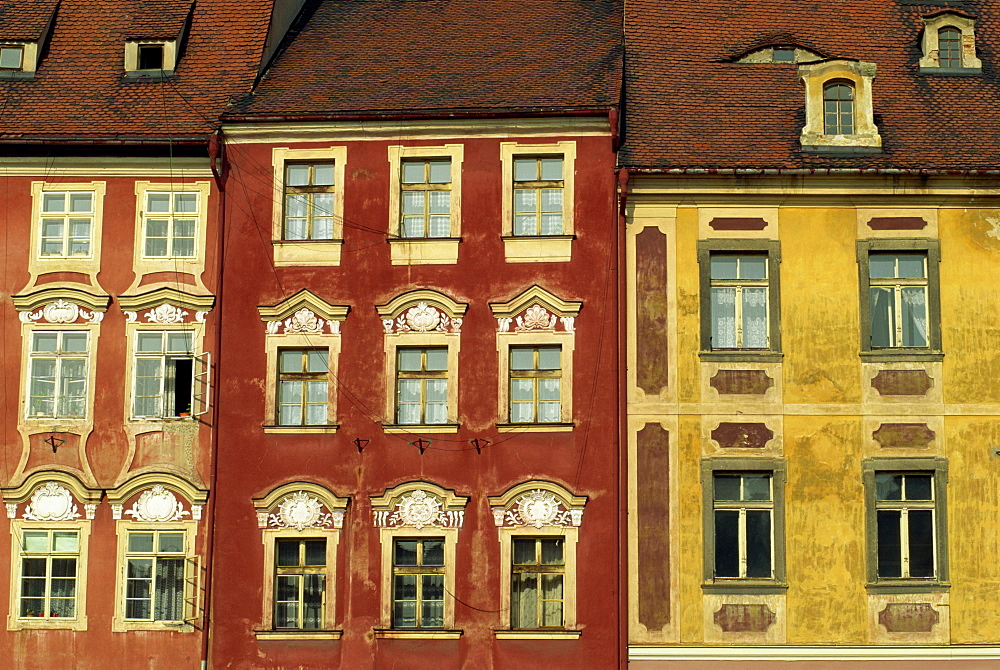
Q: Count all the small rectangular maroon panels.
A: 8